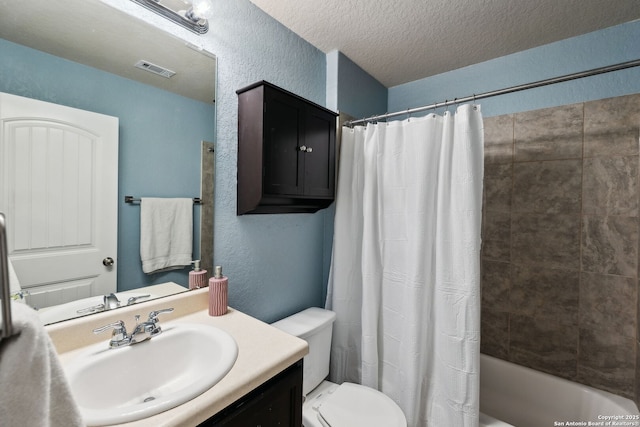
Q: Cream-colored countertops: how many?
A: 1